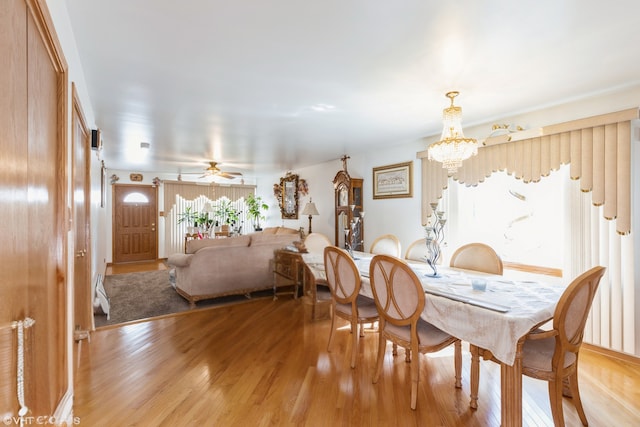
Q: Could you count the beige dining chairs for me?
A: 7